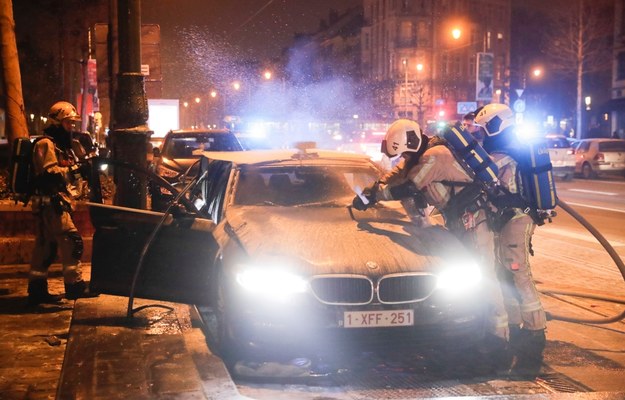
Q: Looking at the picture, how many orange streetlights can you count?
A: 8